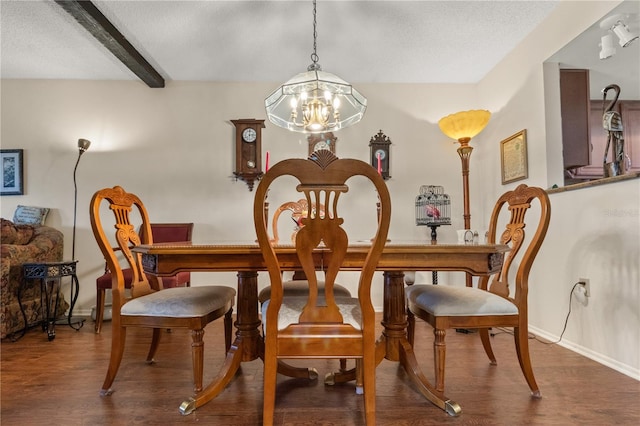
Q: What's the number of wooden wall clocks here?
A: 3